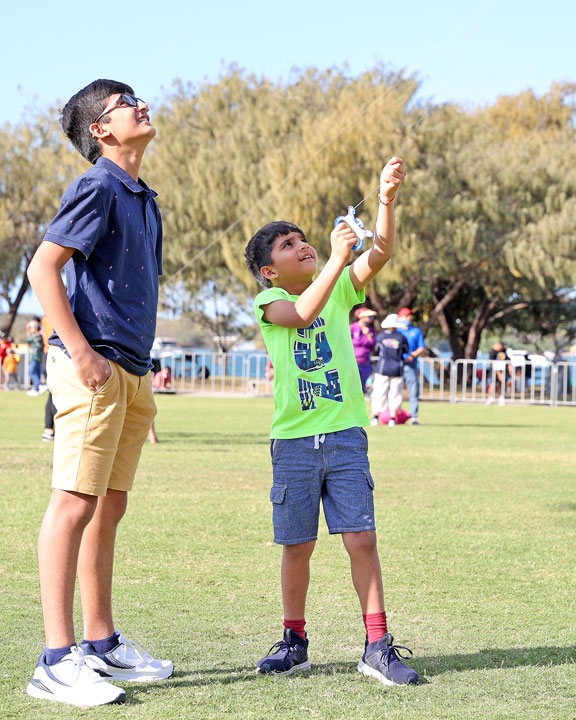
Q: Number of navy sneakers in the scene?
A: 2